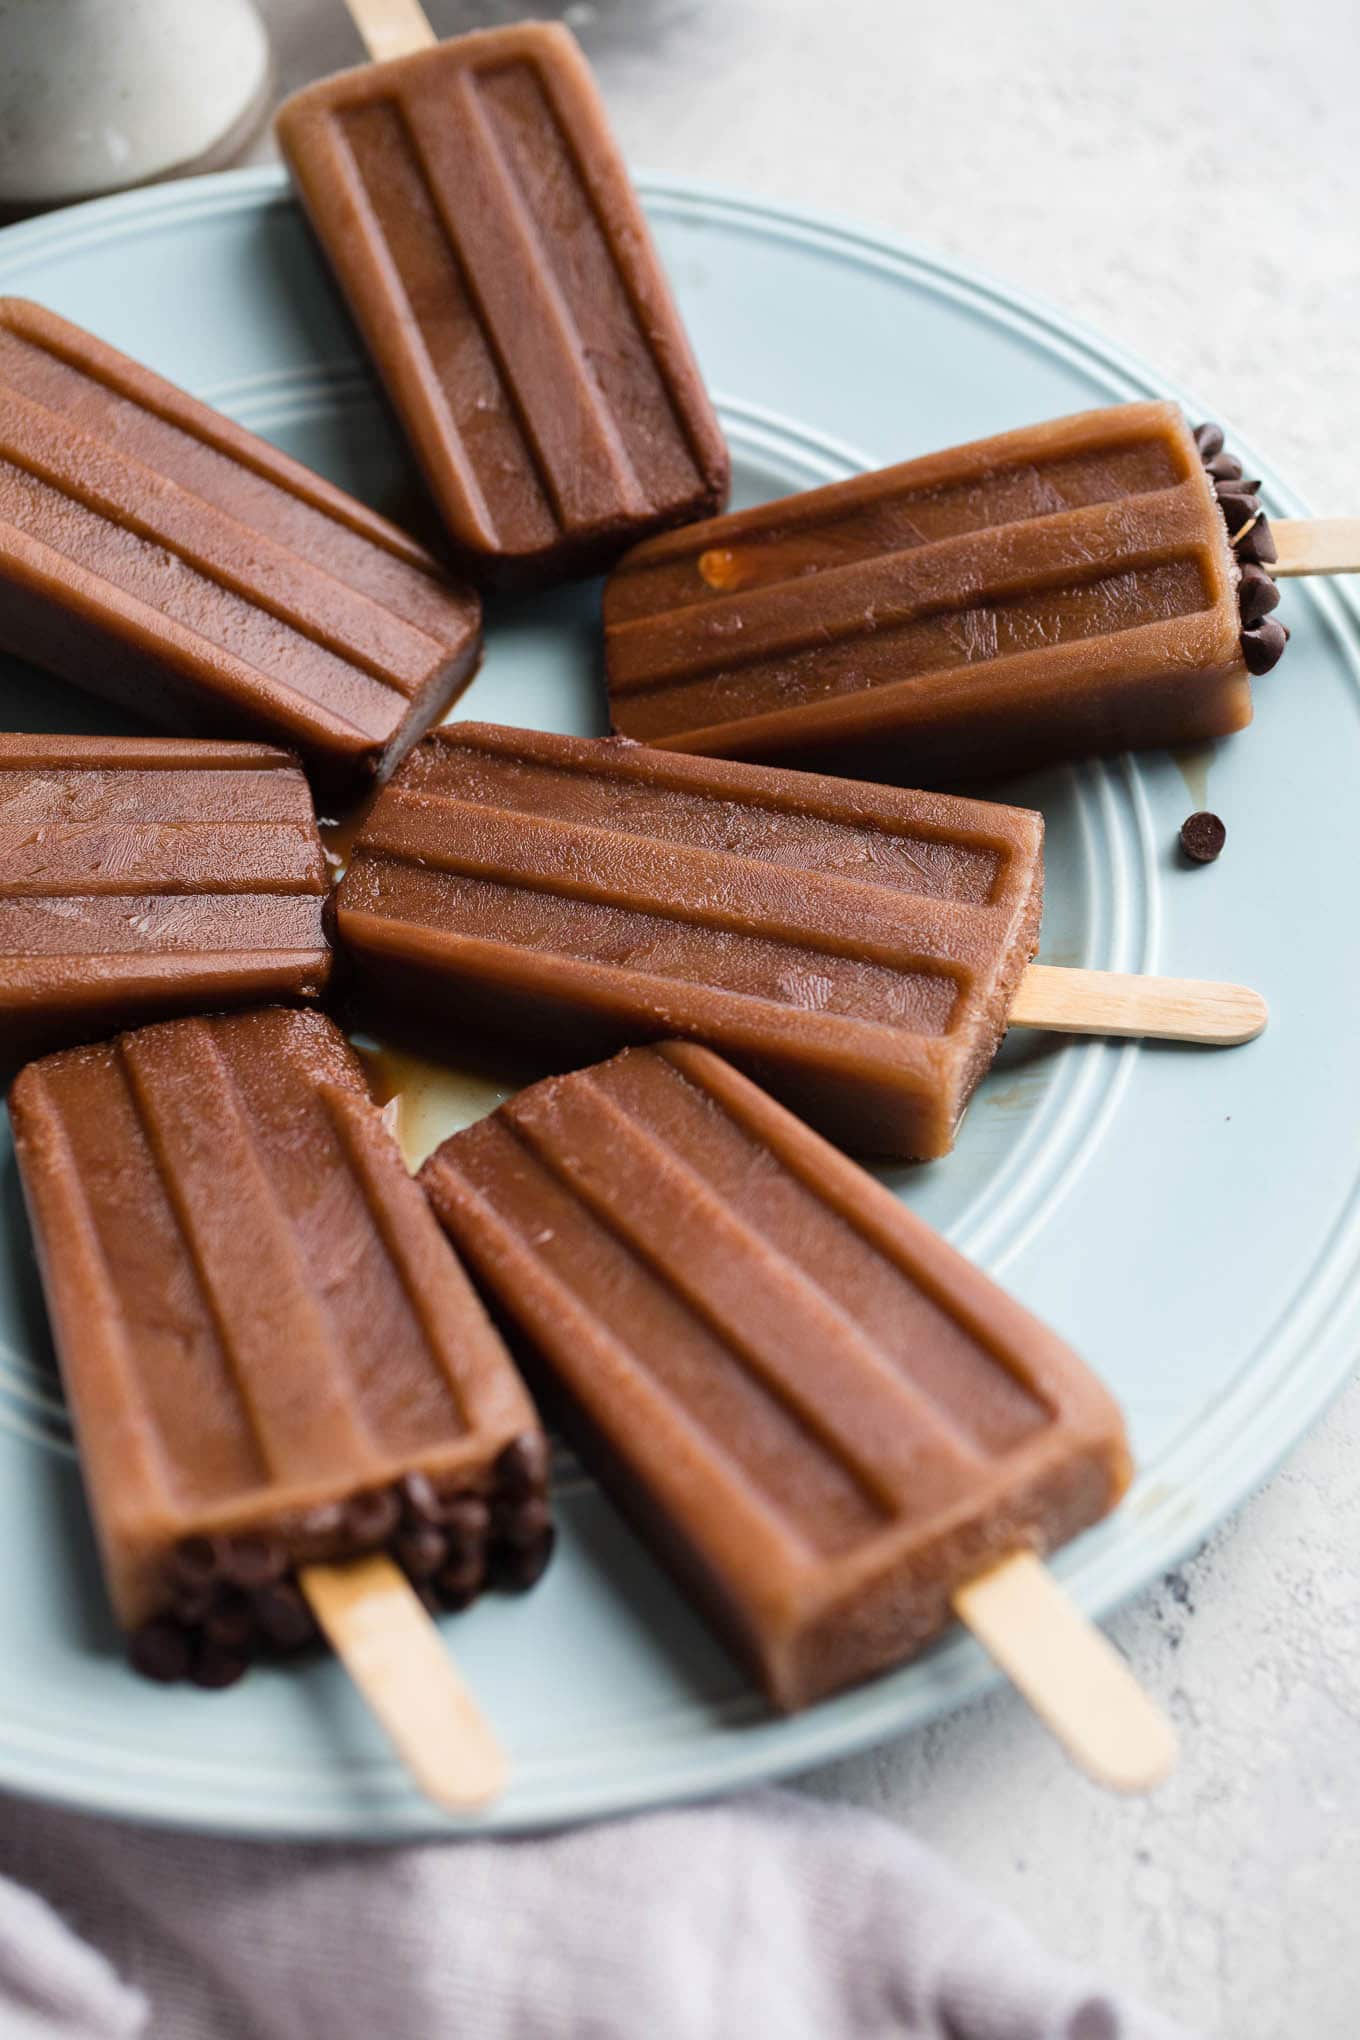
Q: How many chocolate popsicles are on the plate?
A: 7